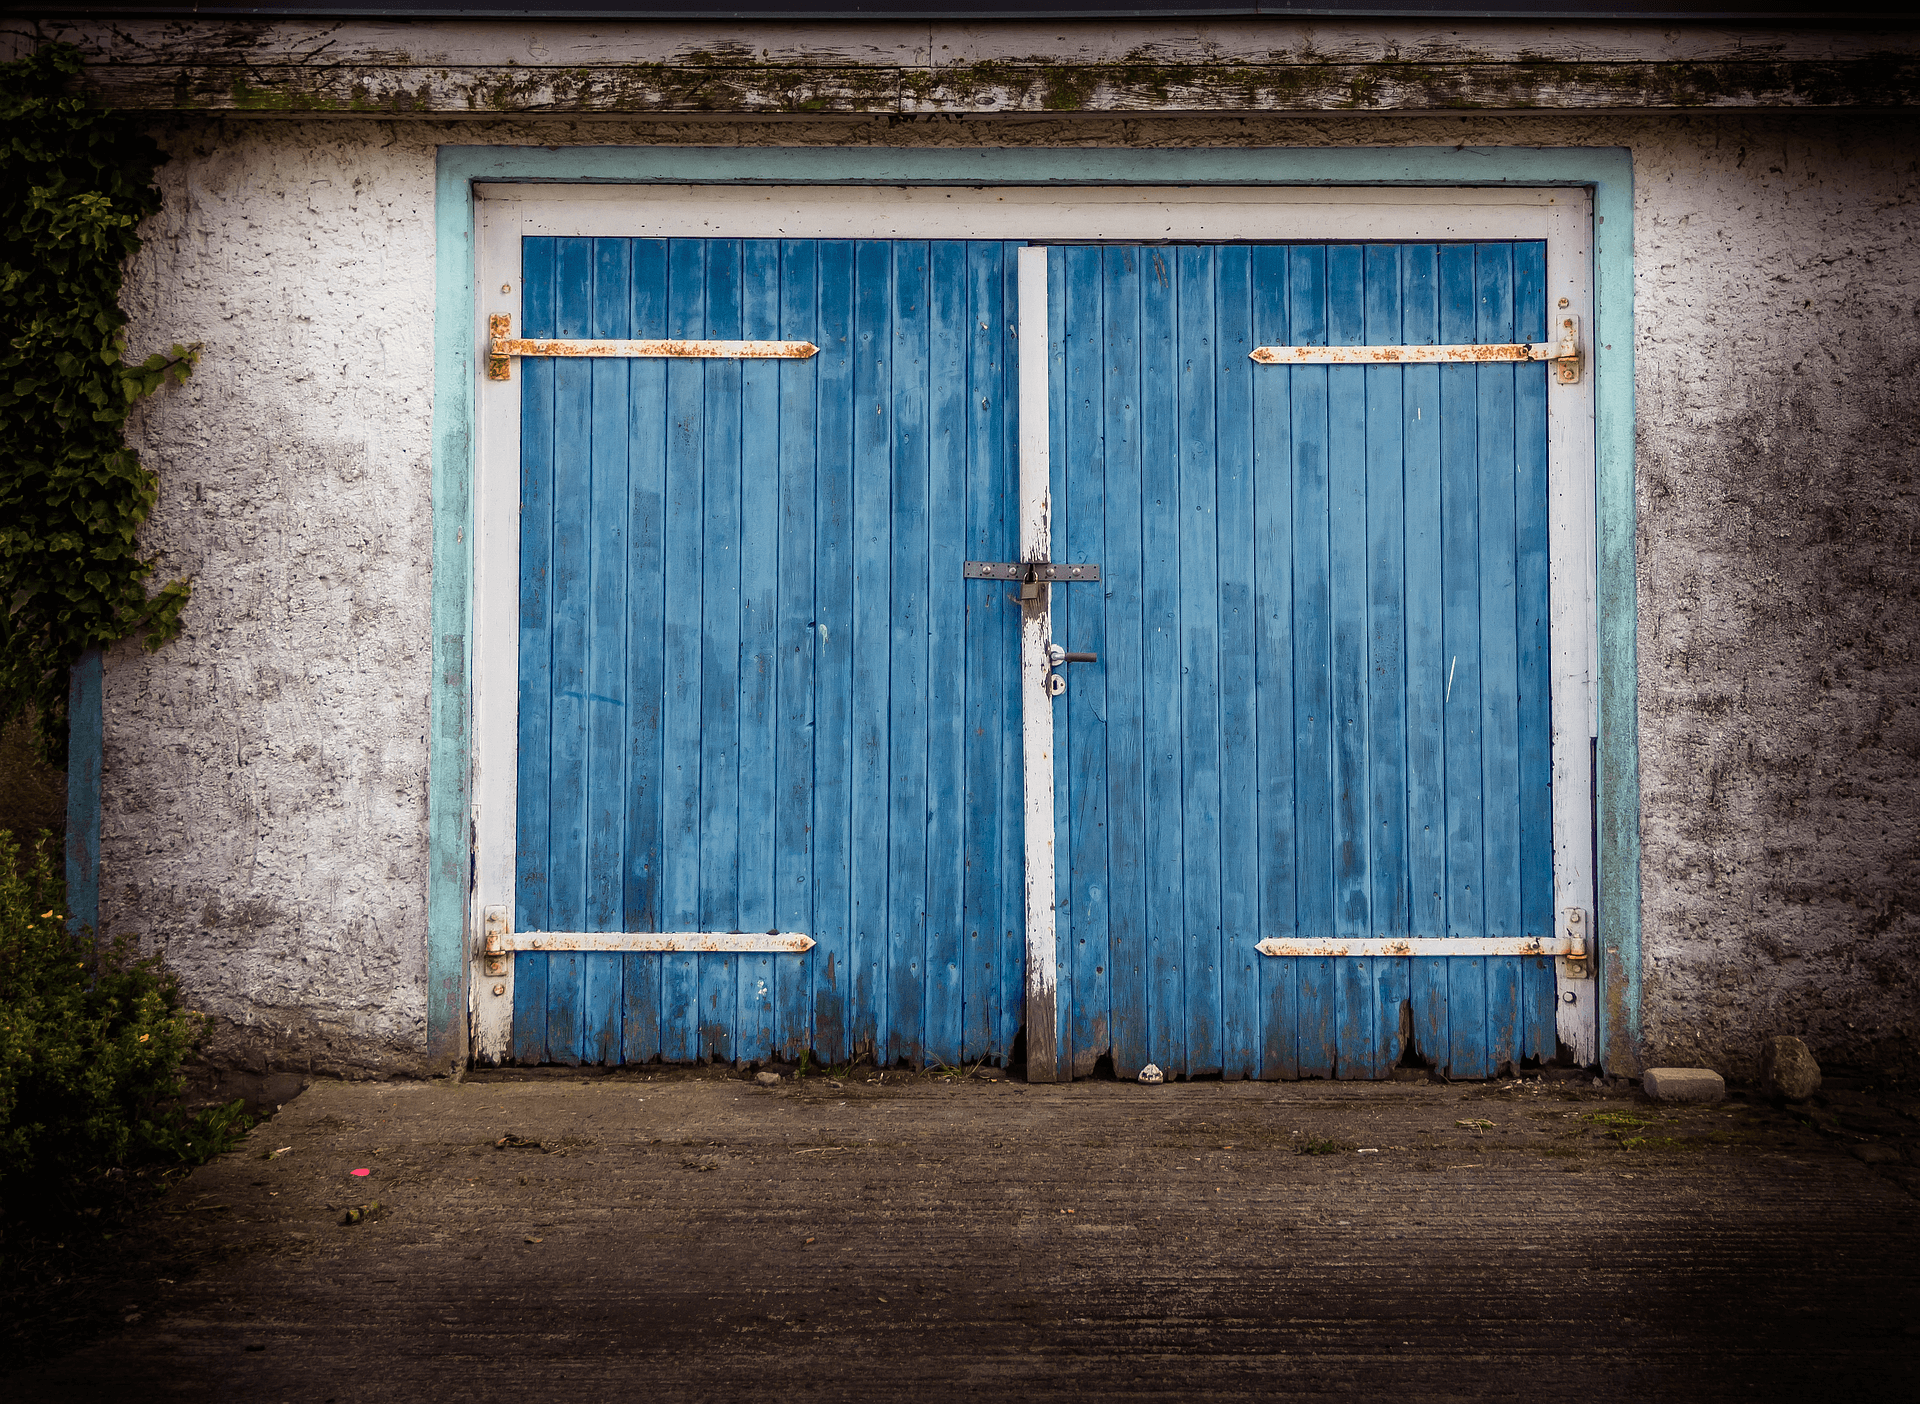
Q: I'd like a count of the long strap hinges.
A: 4